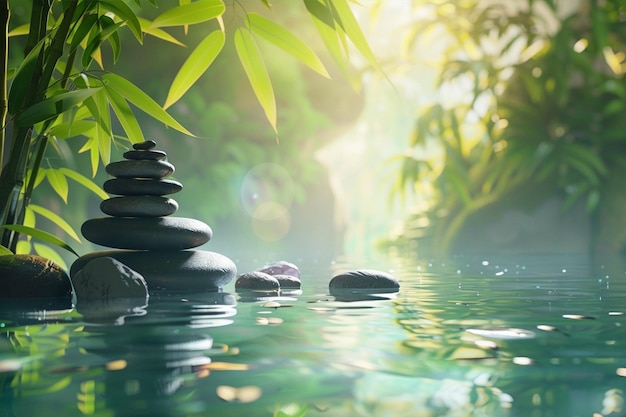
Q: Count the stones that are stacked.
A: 7